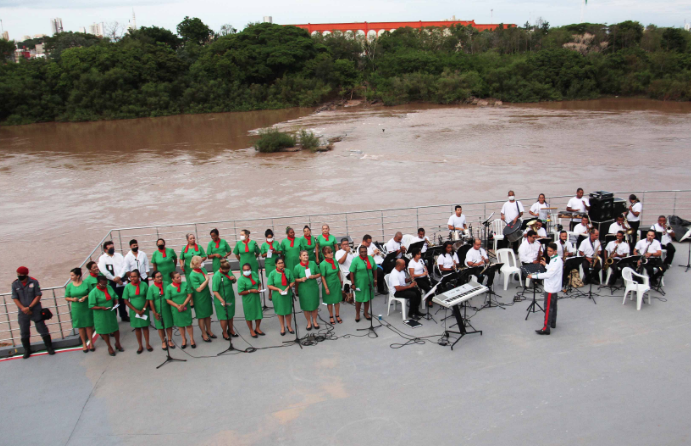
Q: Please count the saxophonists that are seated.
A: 5